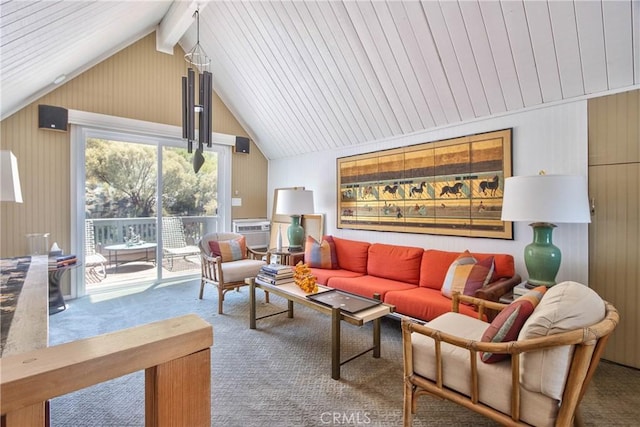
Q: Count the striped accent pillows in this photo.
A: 4